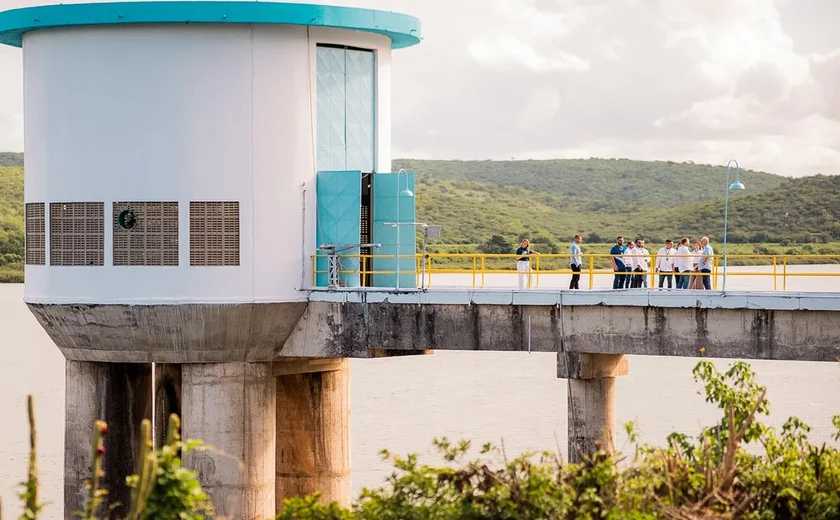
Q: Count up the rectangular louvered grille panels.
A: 4